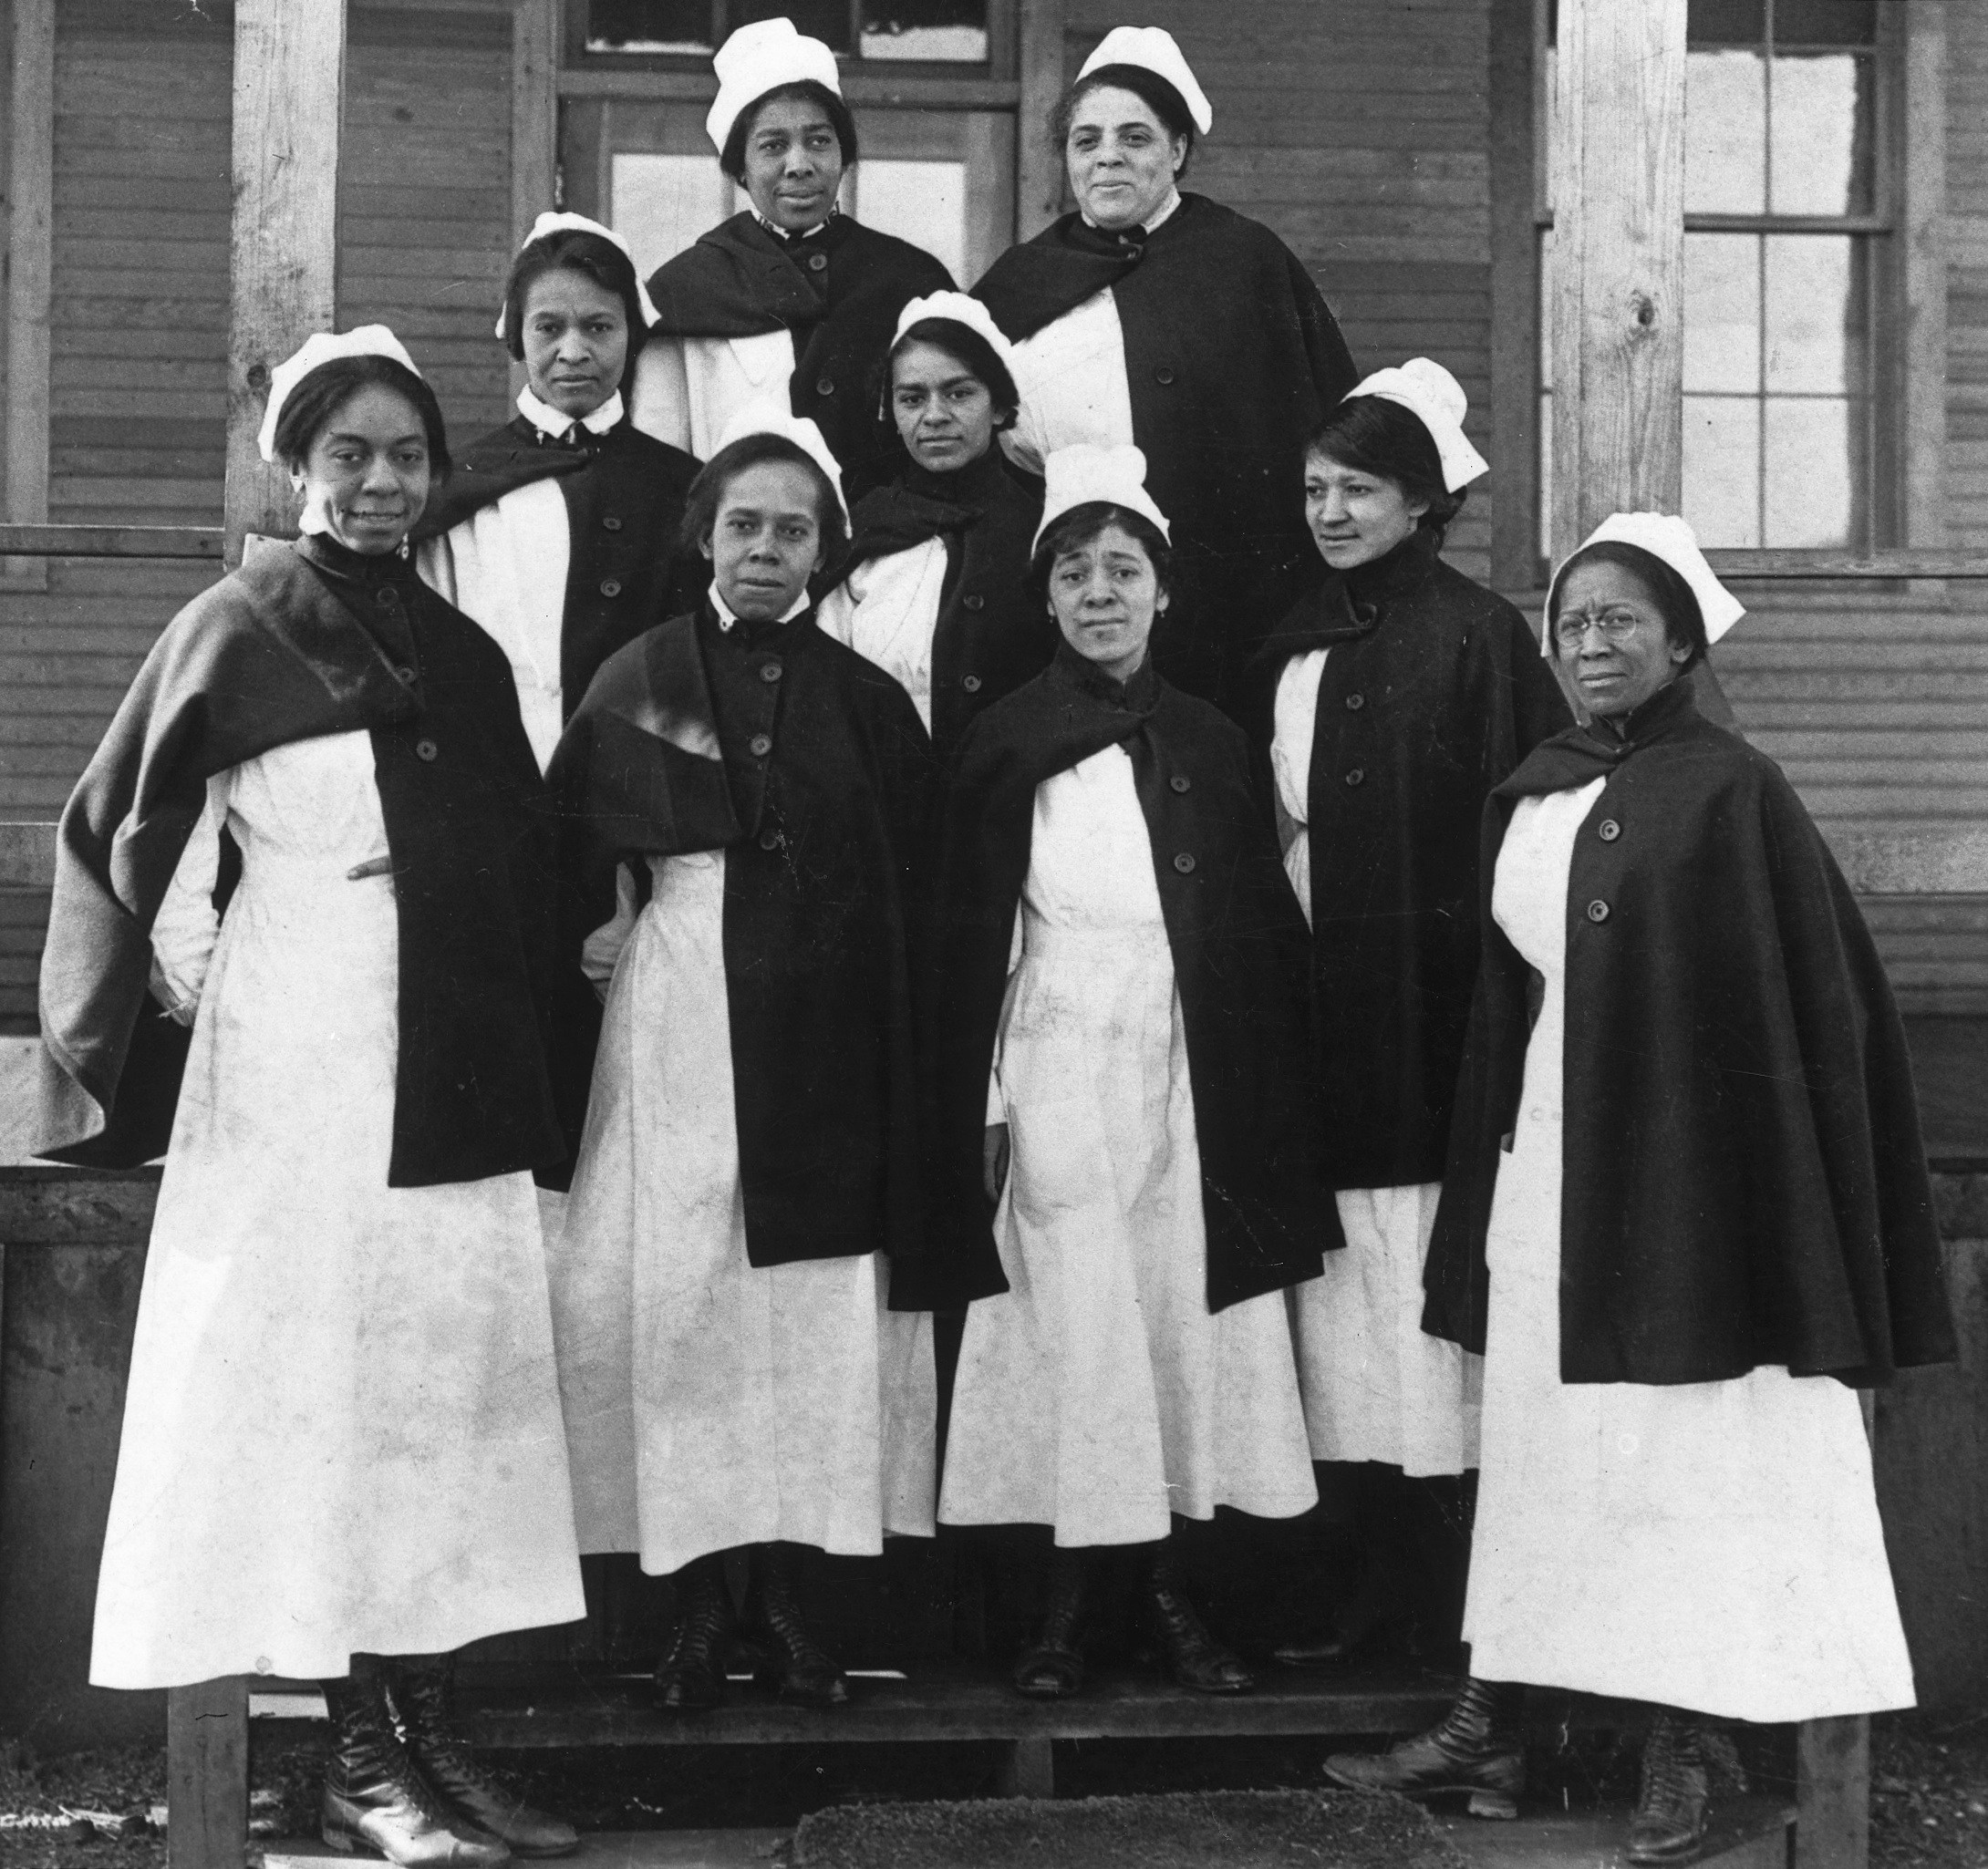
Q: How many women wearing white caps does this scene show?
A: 9